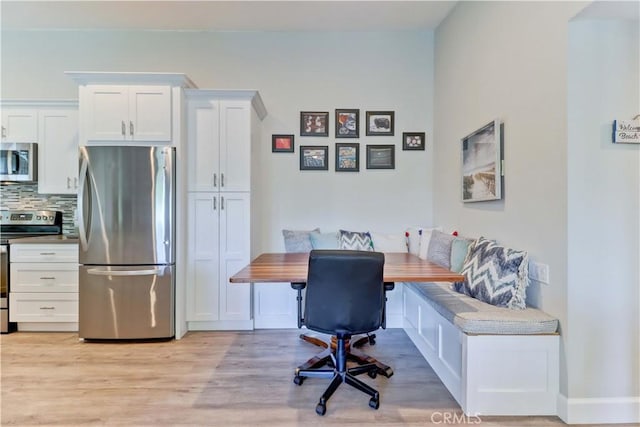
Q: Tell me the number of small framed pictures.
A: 8